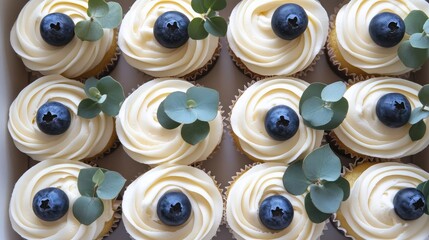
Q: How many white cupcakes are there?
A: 12